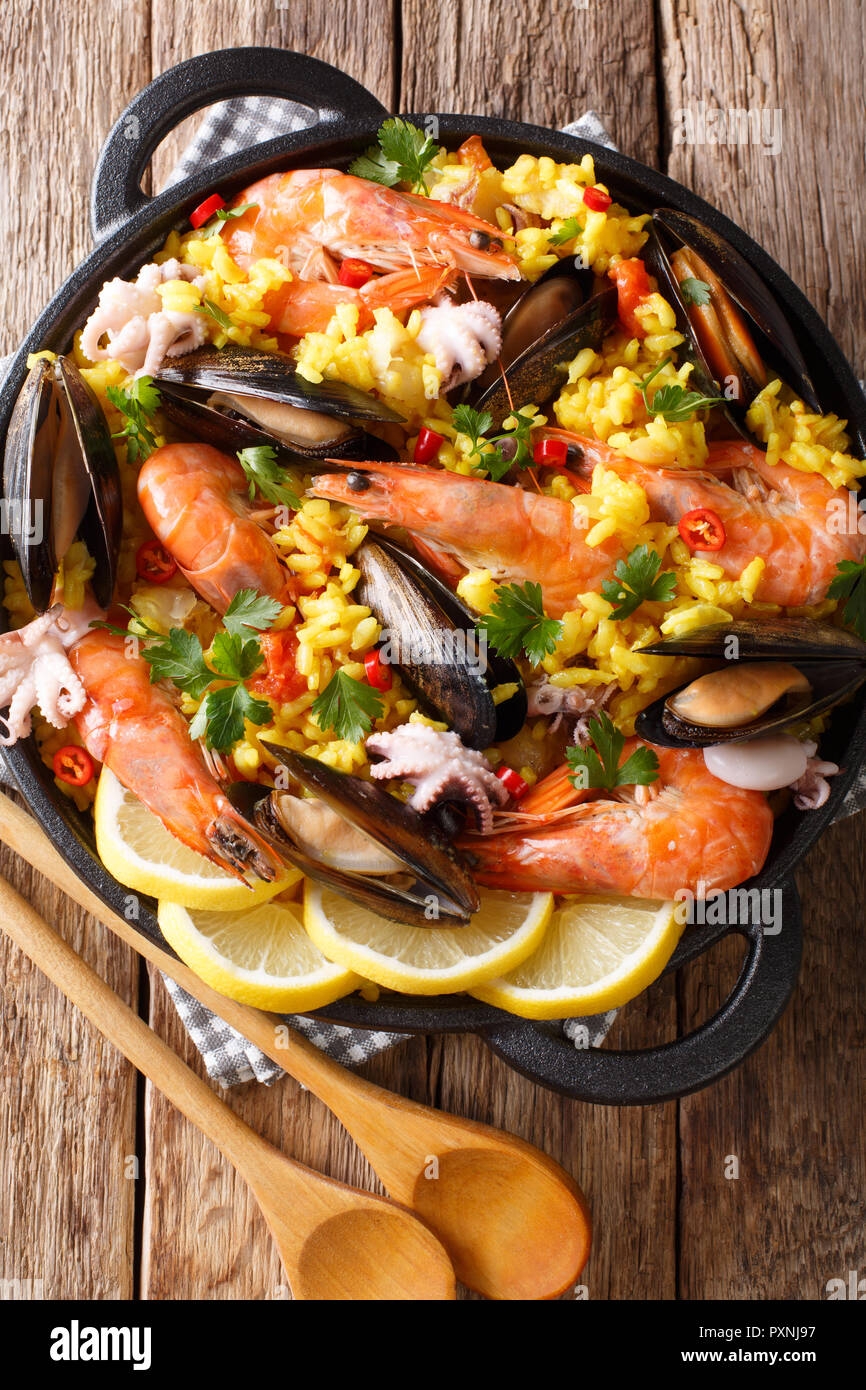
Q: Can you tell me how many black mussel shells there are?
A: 7